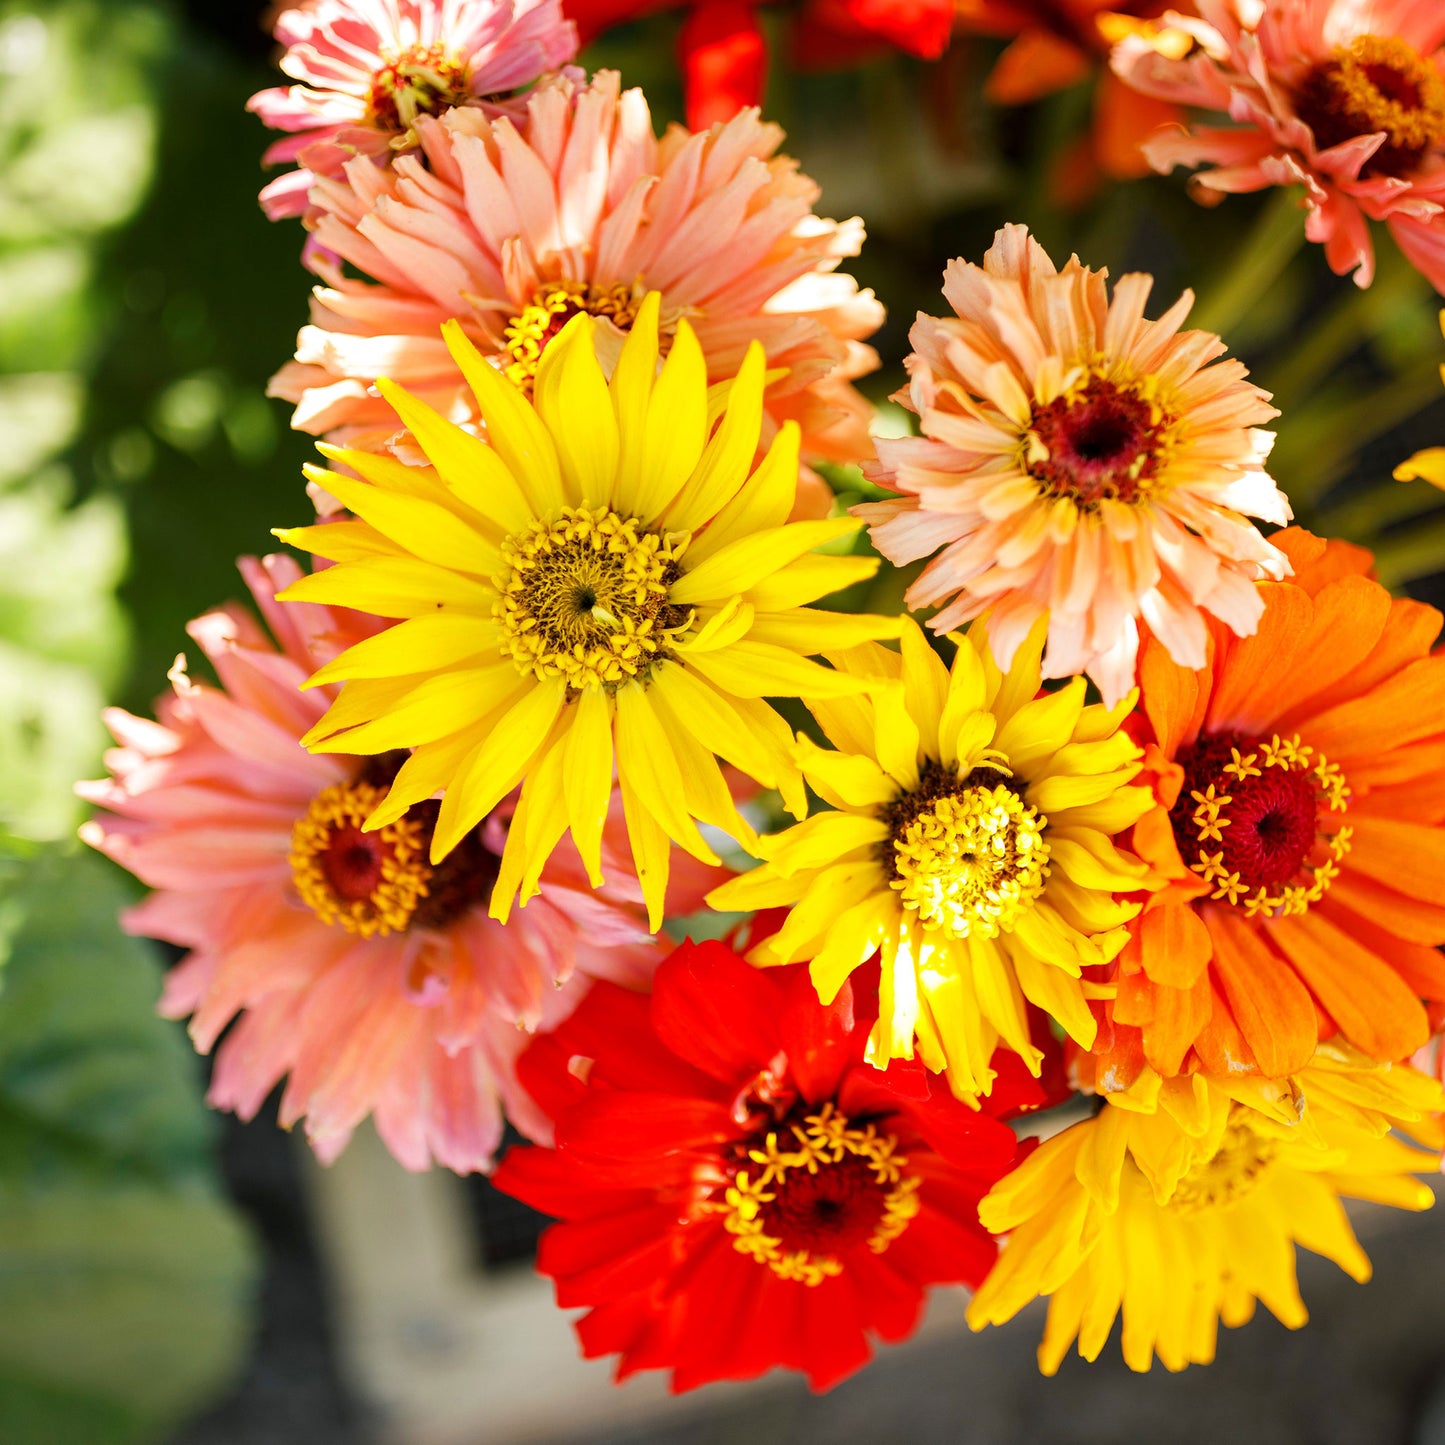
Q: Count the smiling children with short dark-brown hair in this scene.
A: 0